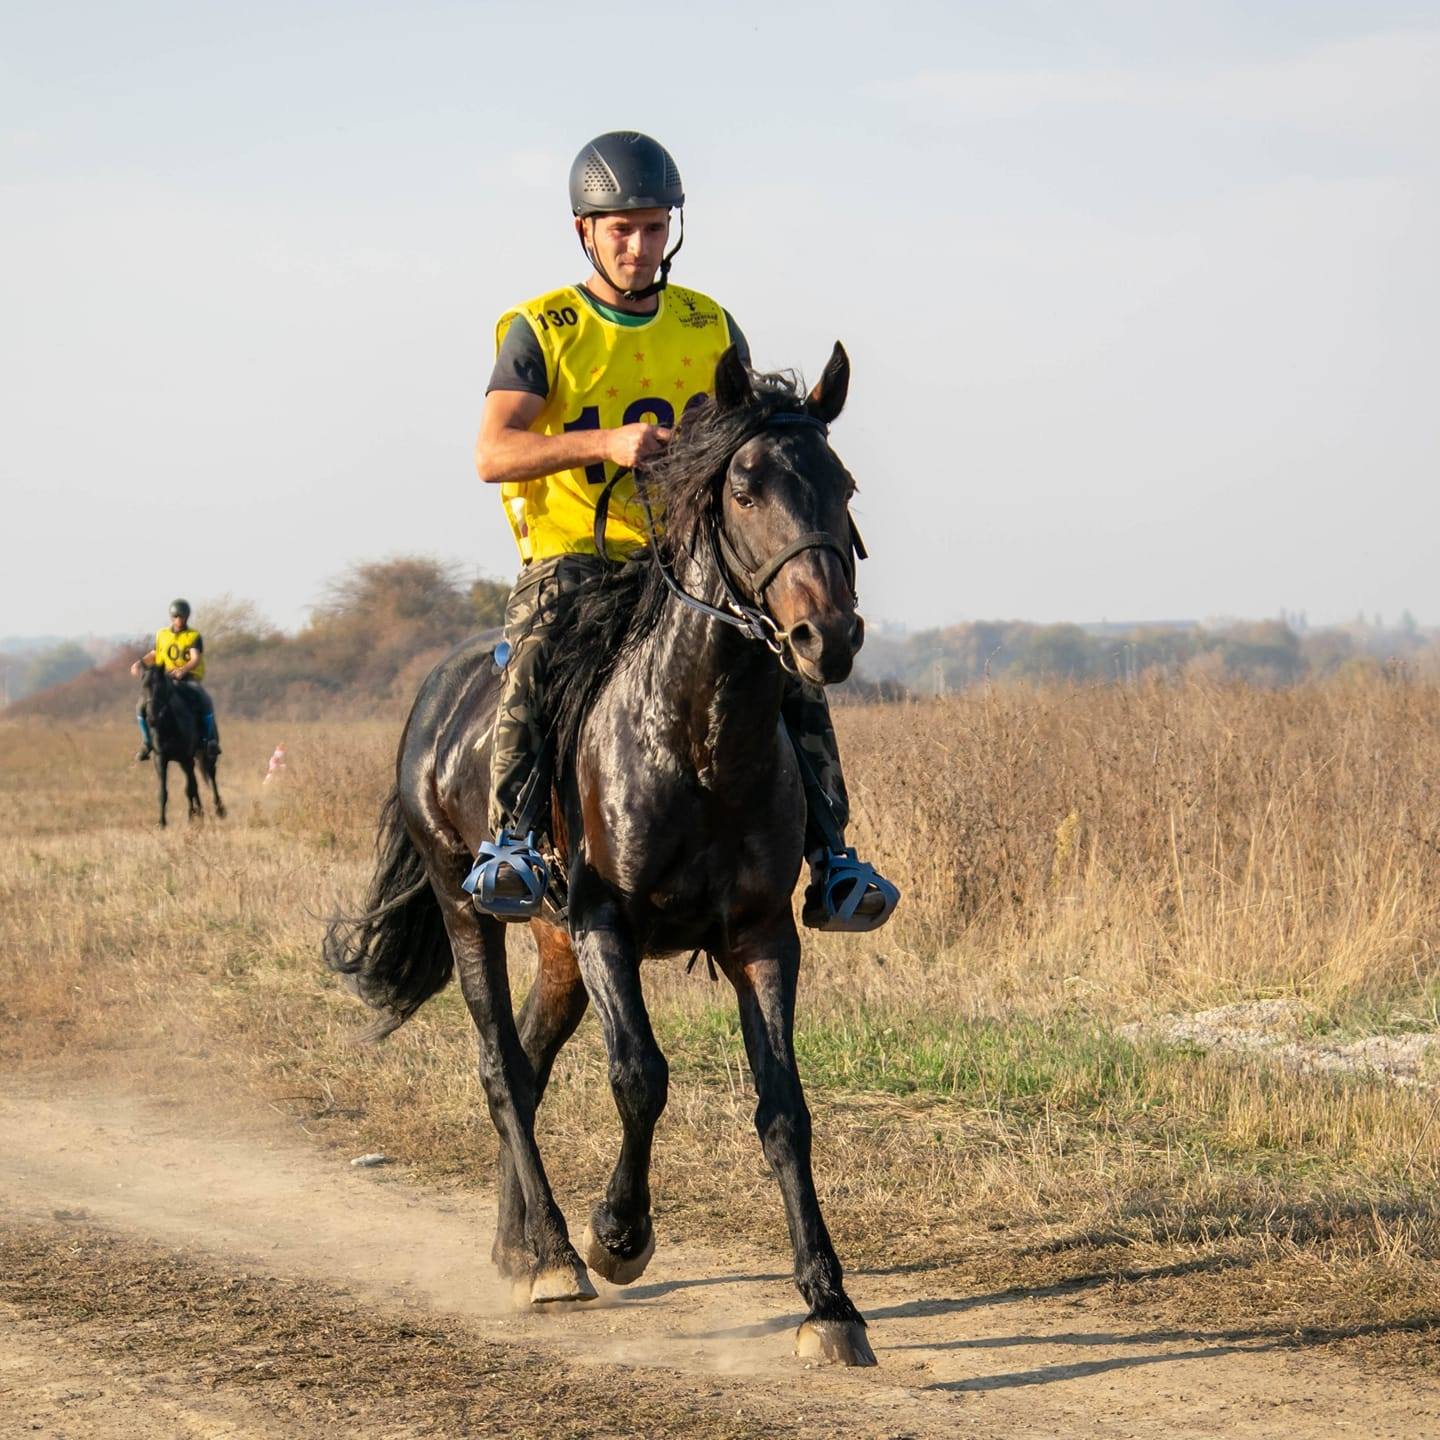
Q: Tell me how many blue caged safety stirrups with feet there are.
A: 2